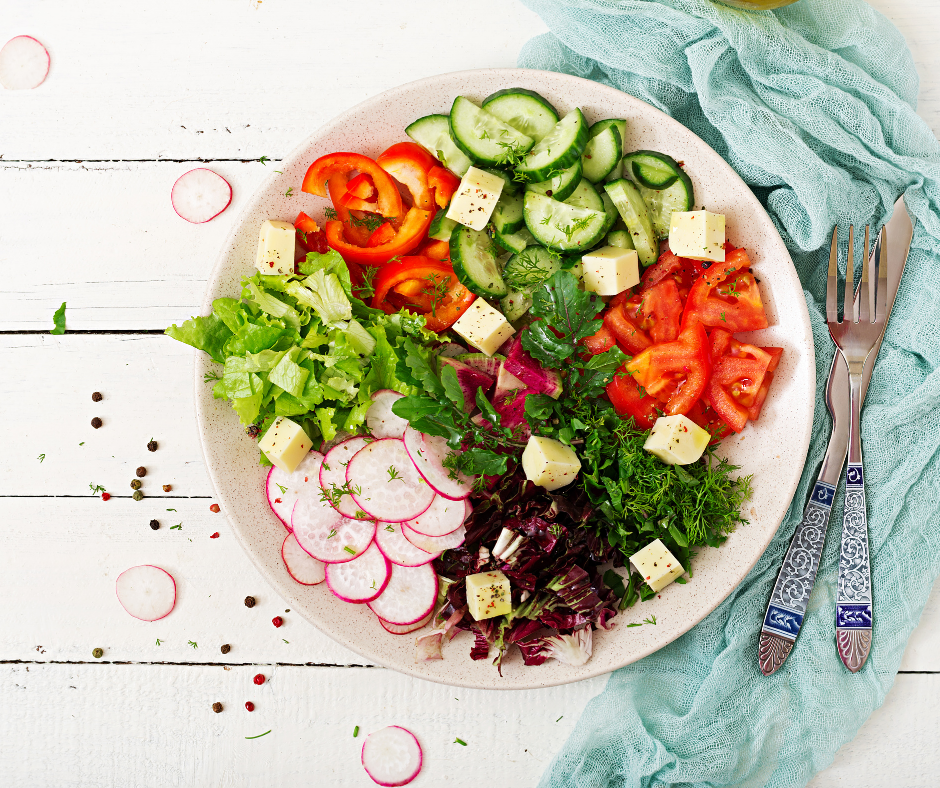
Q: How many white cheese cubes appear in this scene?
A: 10